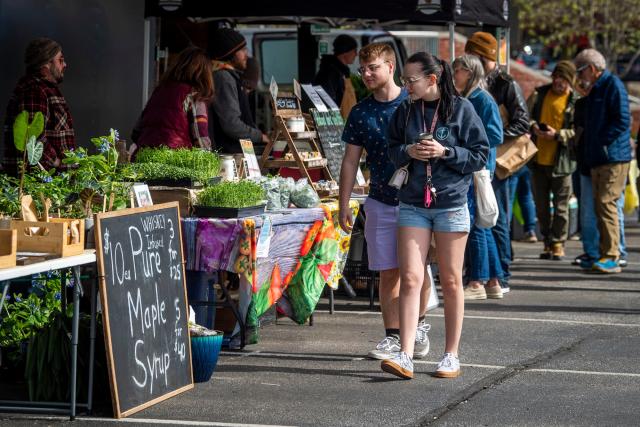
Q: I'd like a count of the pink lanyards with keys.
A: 1